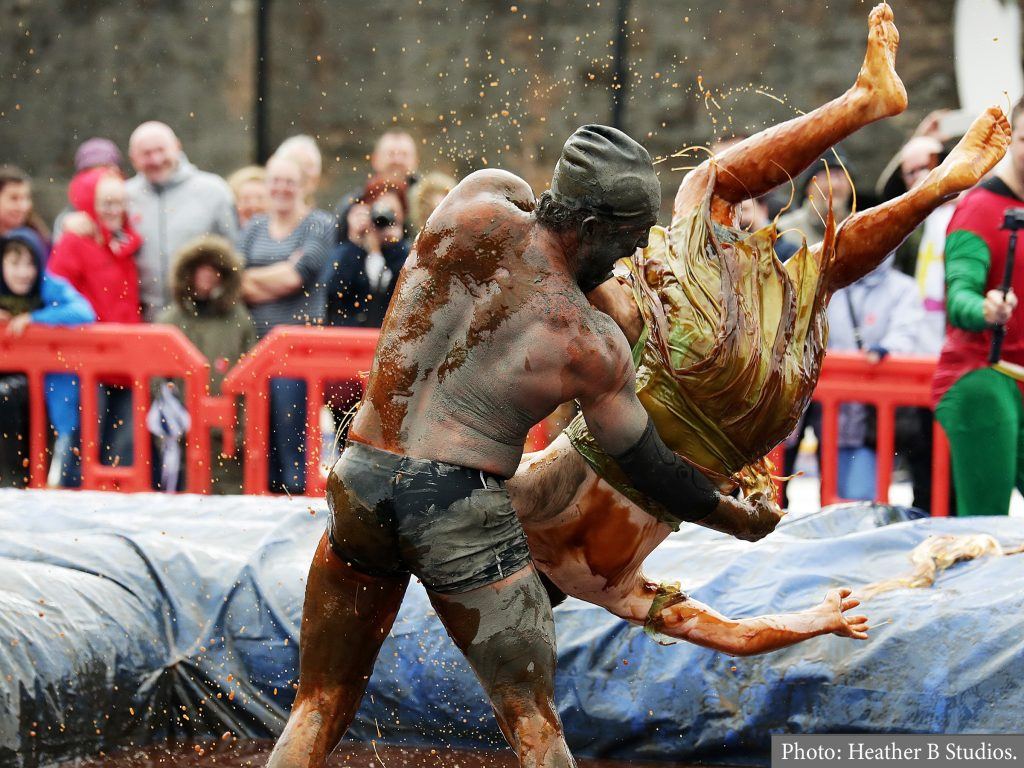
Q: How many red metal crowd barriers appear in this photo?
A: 3